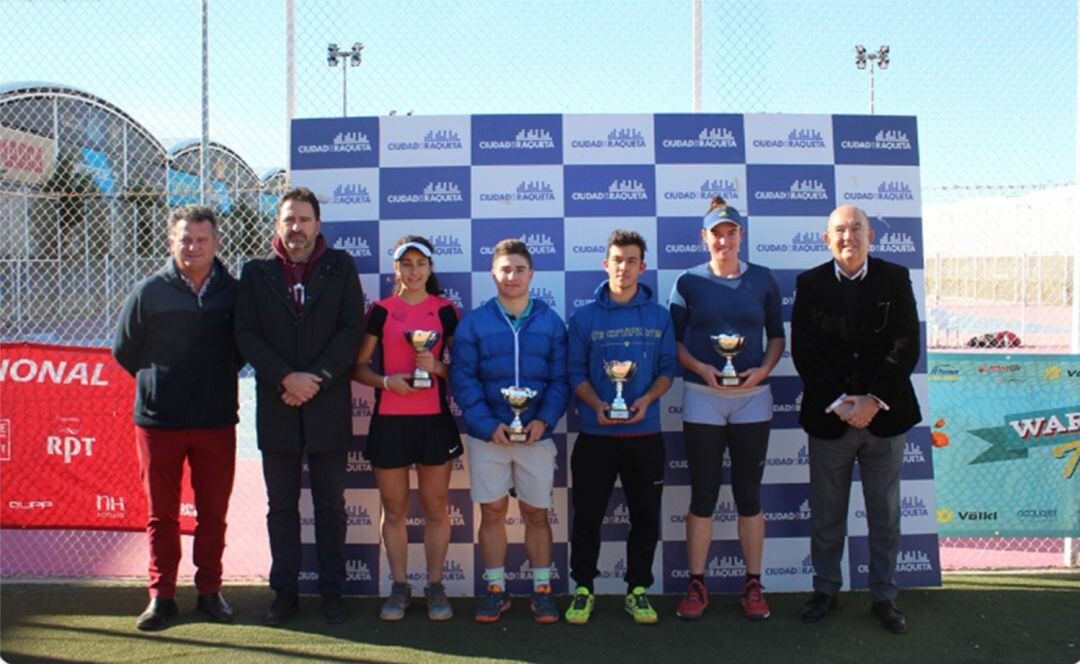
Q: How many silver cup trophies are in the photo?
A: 4